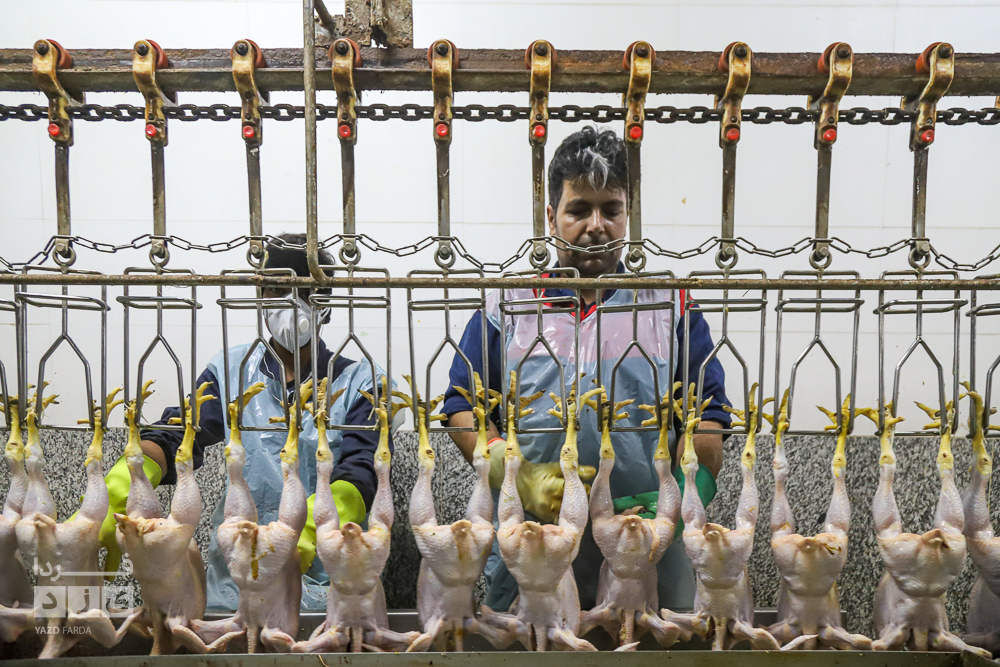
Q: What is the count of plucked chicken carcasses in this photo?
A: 12